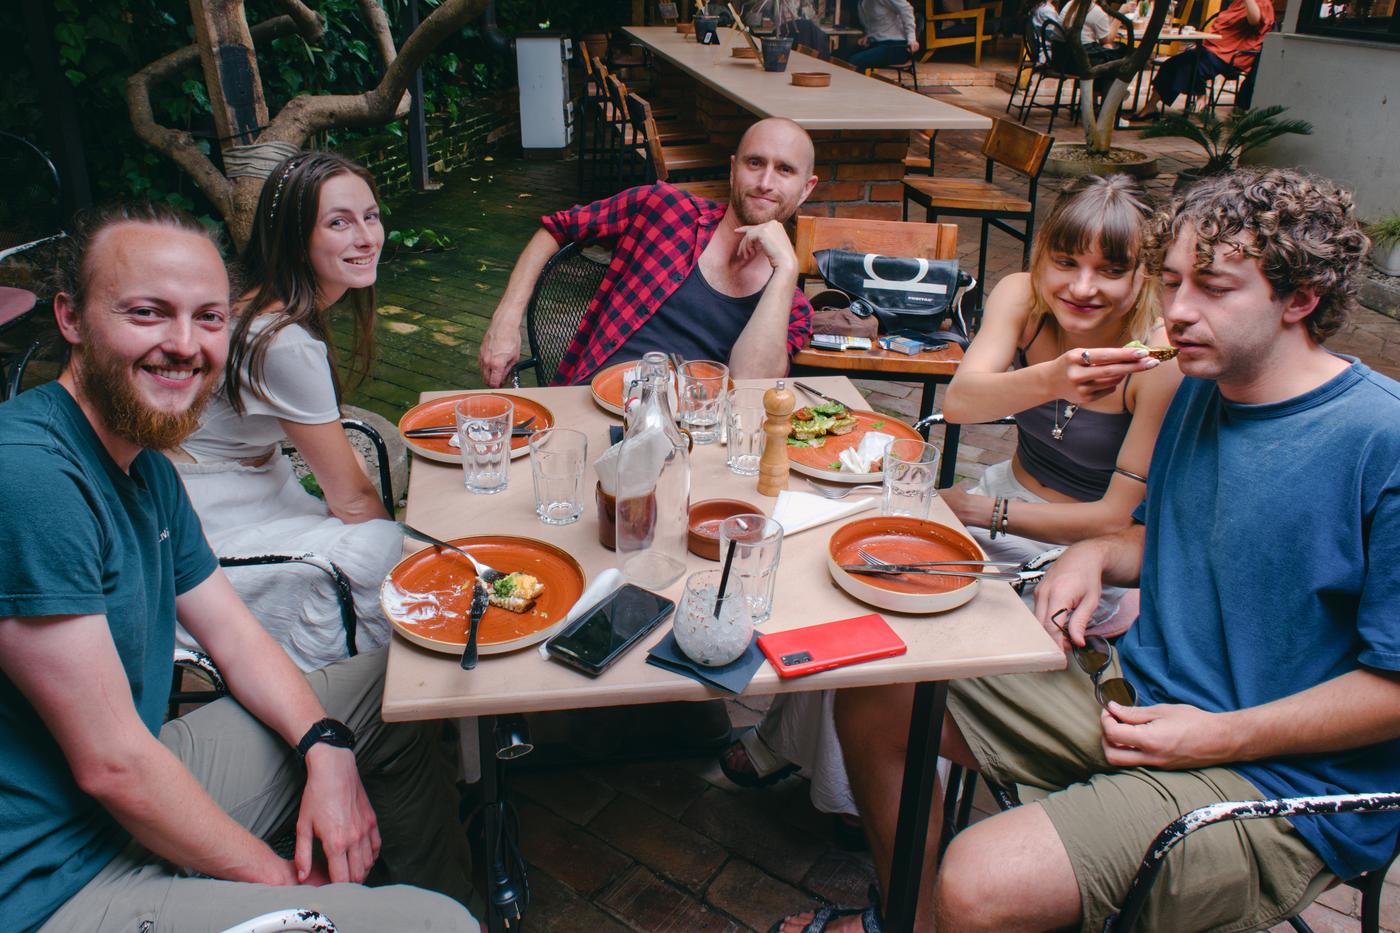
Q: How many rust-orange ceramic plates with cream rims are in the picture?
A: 5